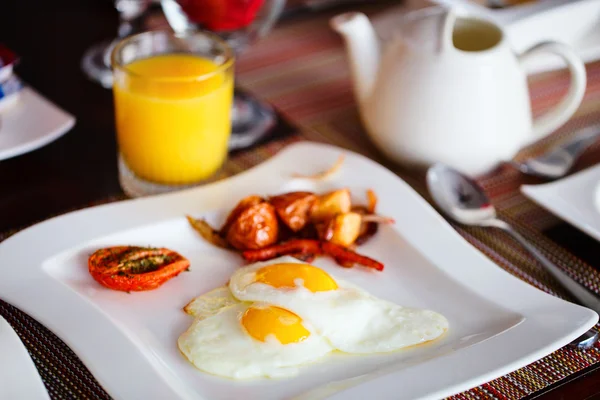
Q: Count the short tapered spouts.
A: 1